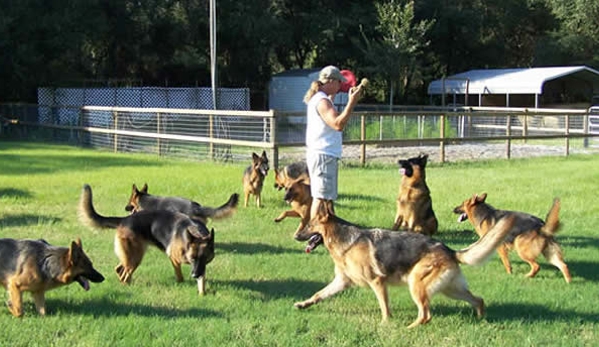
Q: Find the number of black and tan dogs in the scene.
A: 9